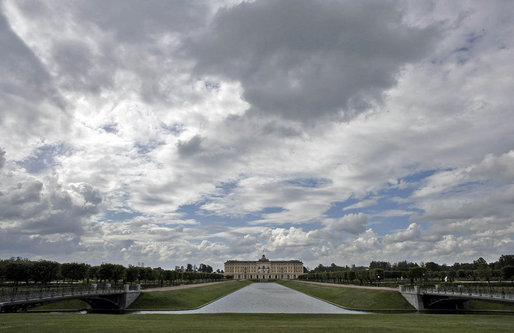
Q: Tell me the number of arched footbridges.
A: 2